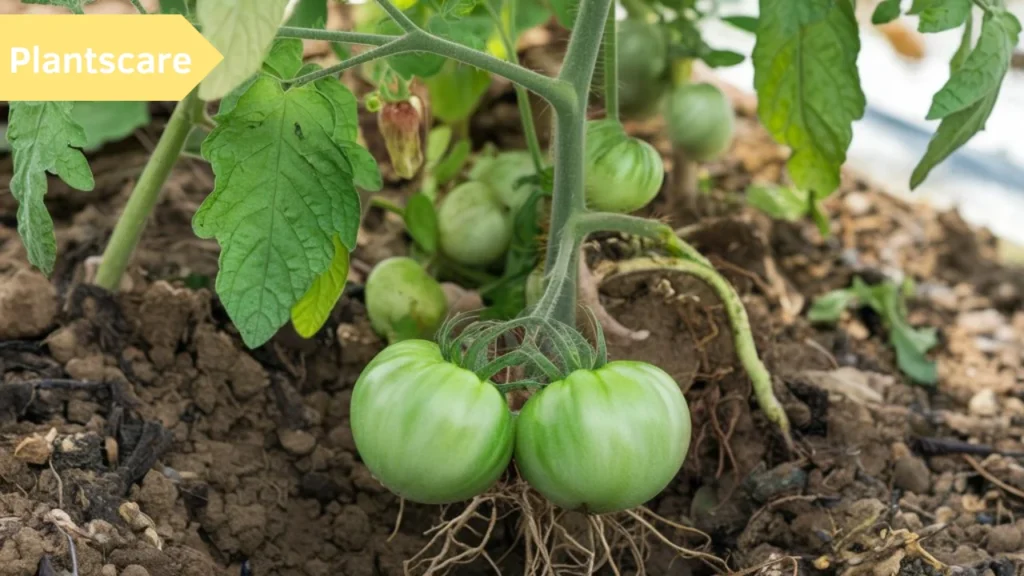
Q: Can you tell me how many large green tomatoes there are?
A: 2